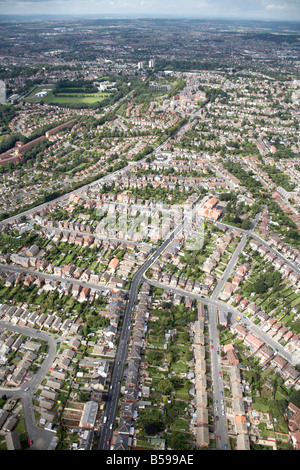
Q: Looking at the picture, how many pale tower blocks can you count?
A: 2